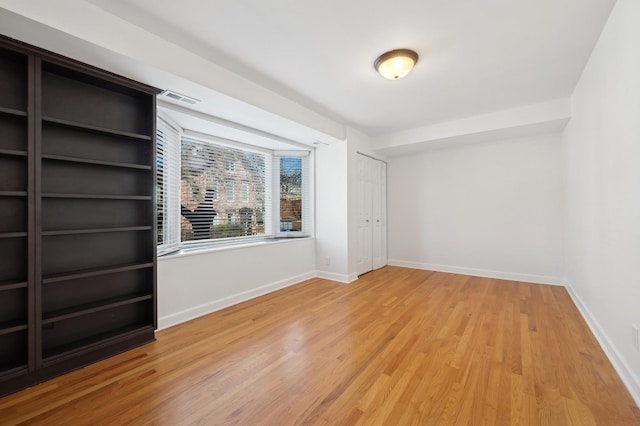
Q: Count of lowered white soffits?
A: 2